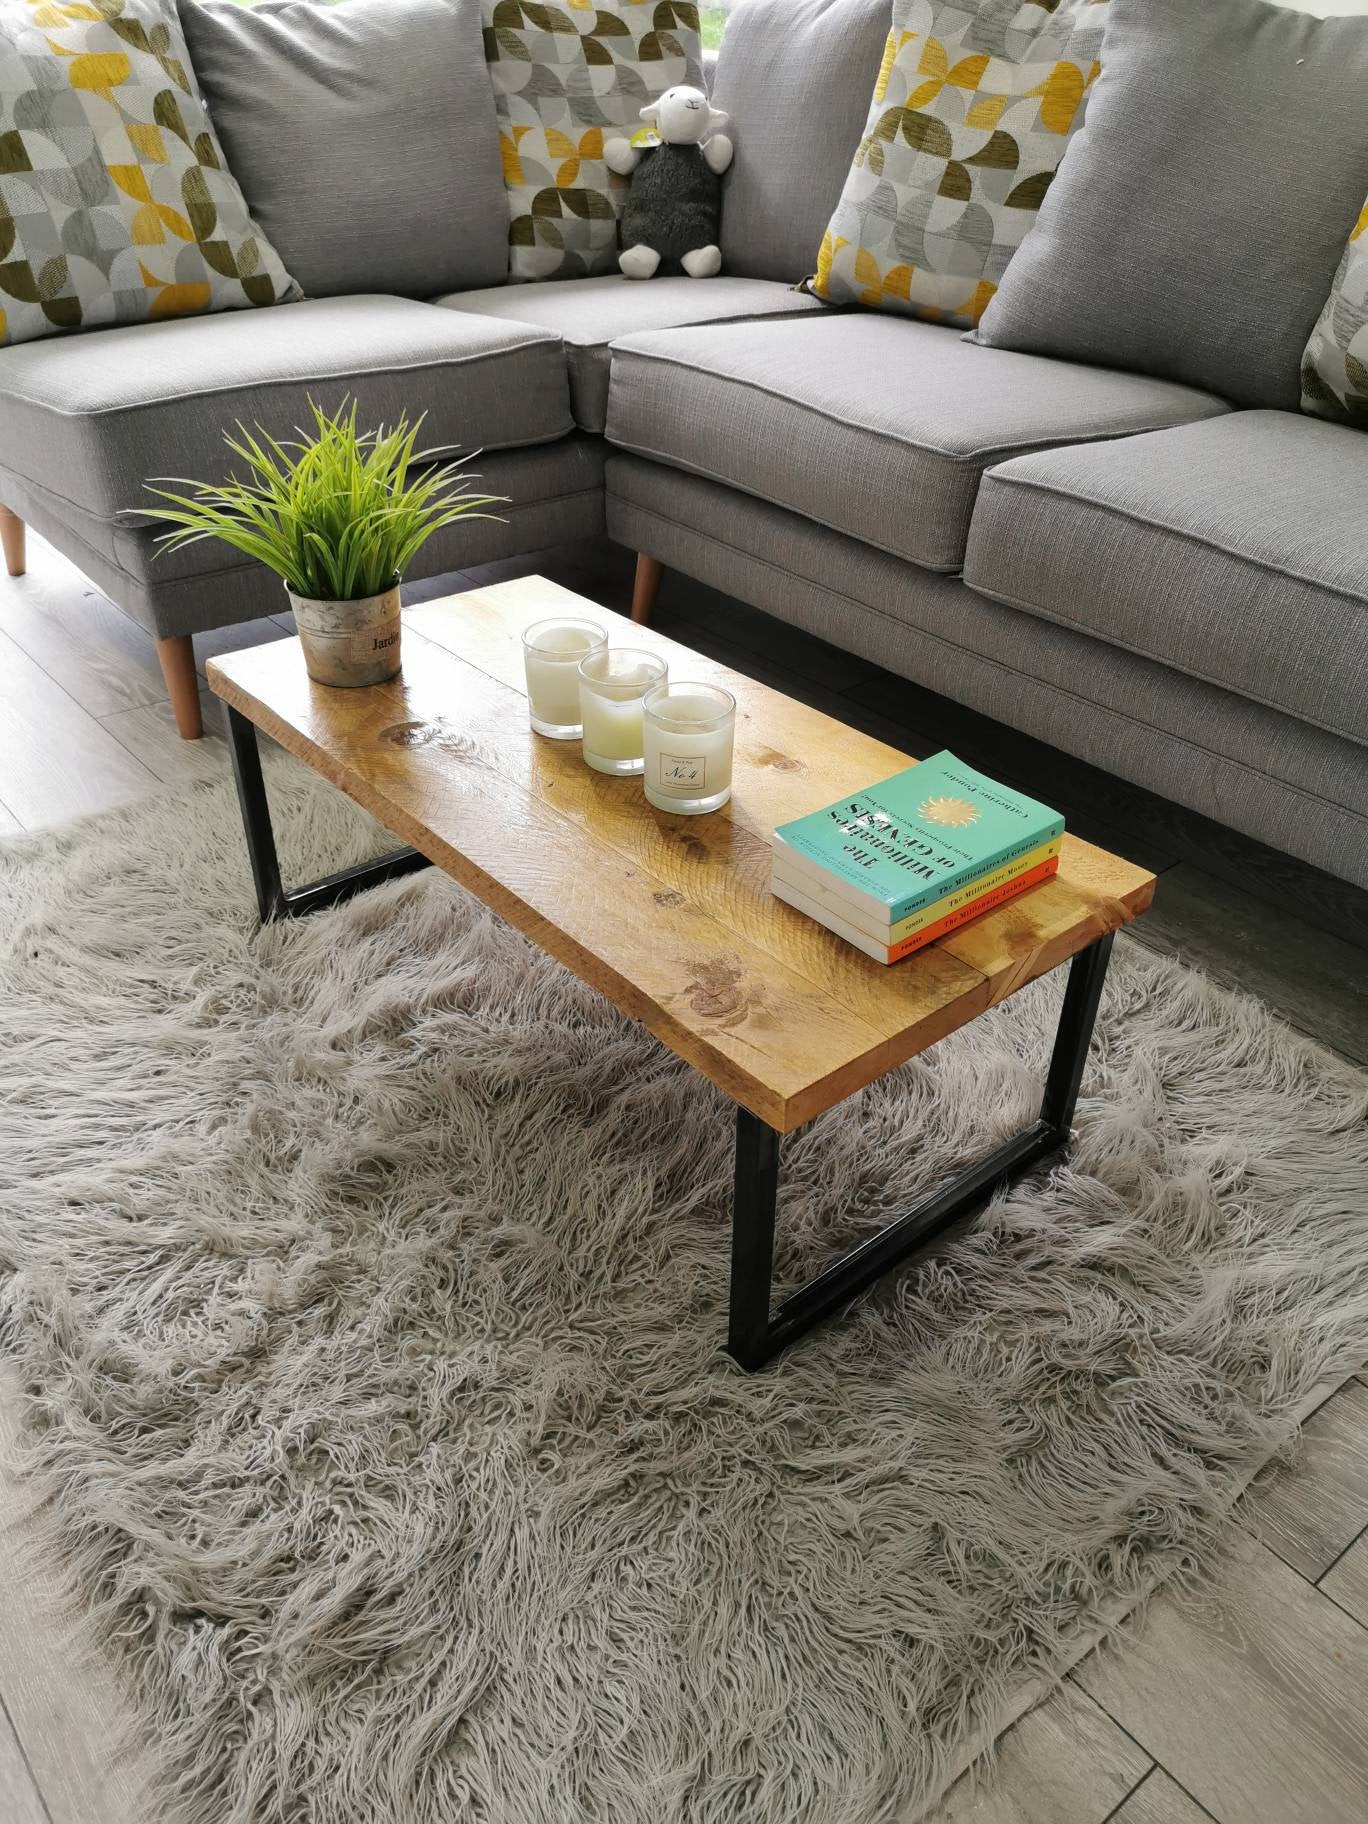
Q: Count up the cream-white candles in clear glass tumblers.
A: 3